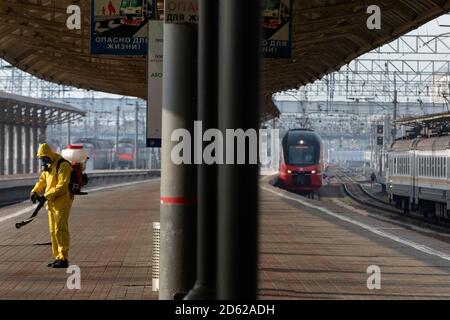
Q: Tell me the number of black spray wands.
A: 1